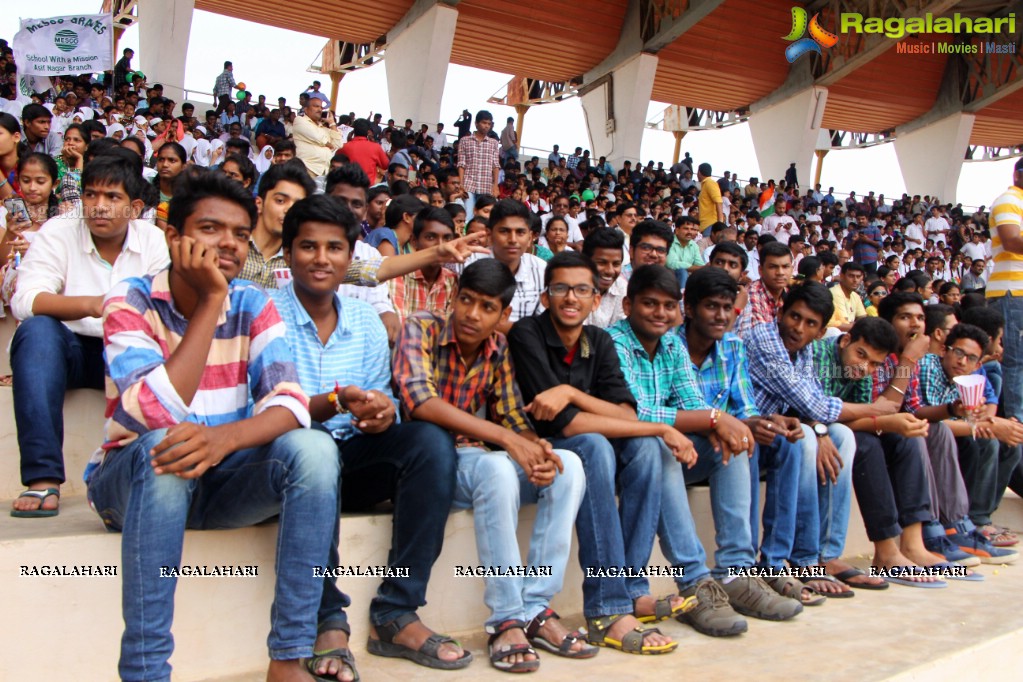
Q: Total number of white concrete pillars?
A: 5